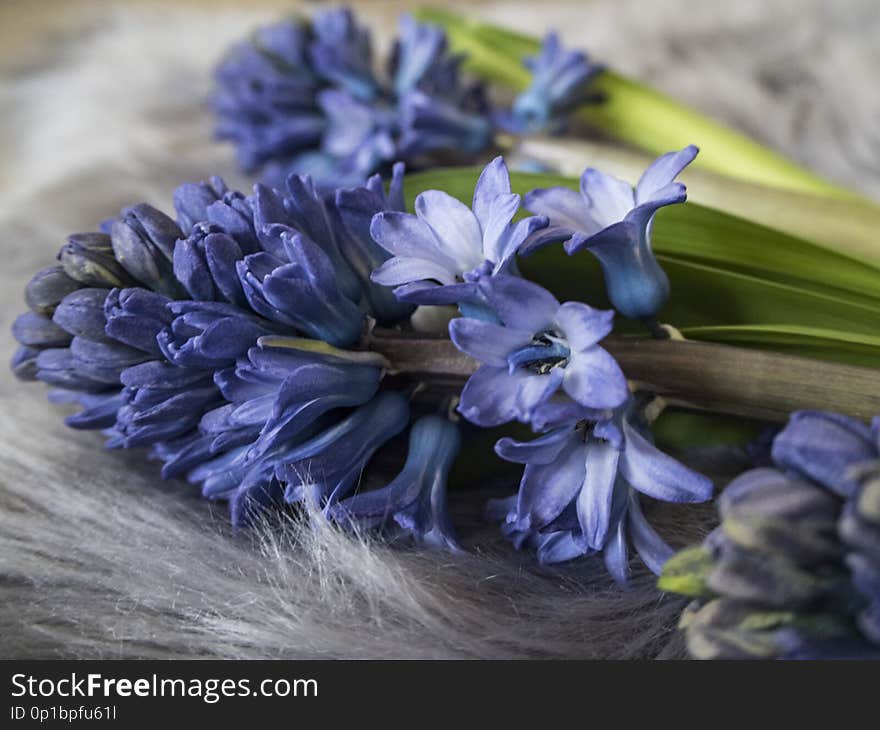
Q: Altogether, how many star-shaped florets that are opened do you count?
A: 4